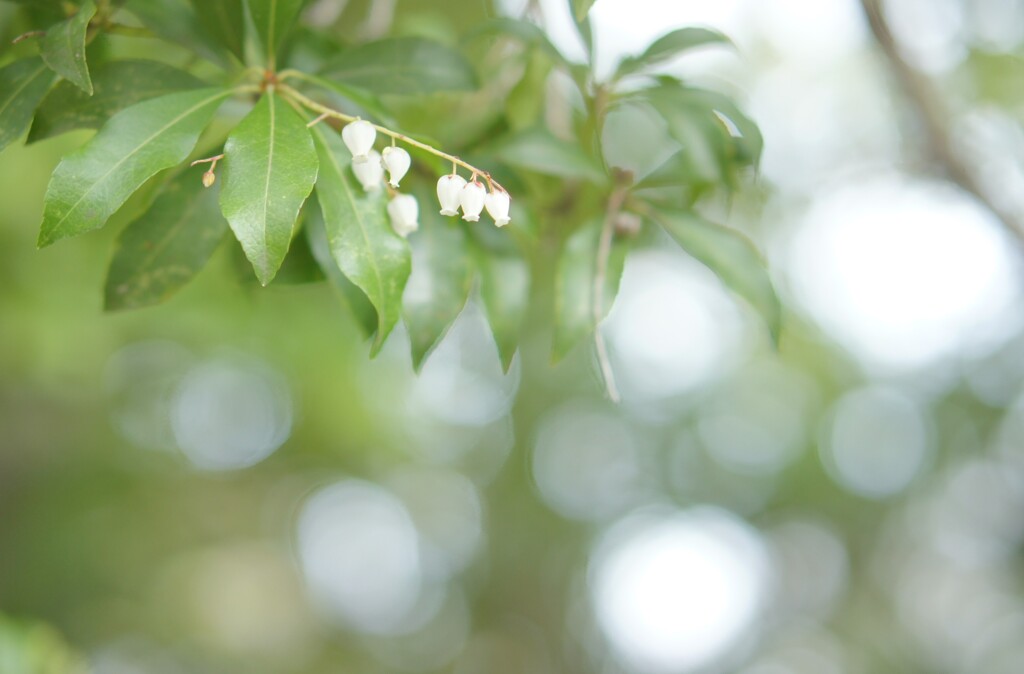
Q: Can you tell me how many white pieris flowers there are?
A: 7